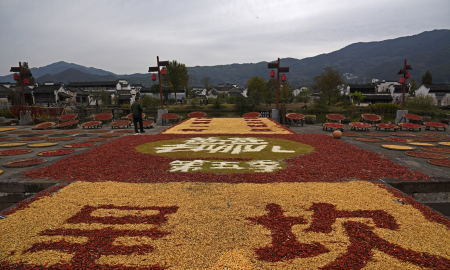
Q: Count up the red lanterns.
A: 8